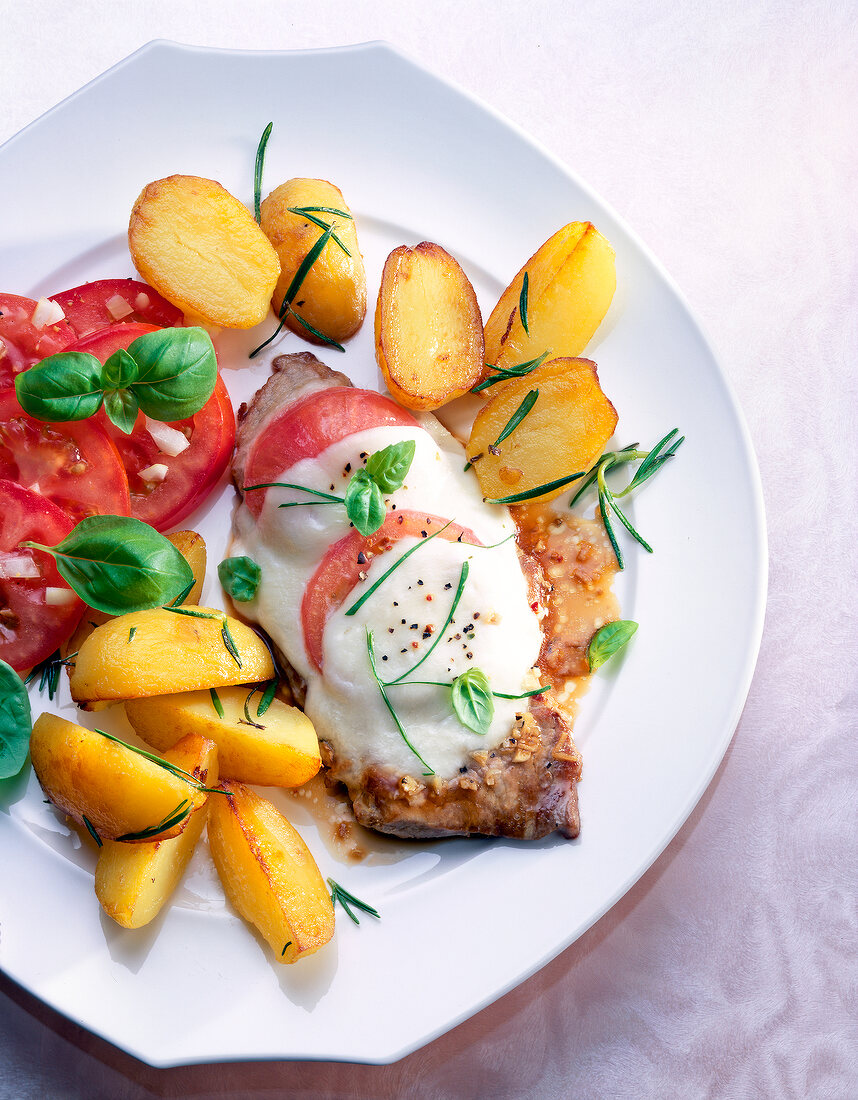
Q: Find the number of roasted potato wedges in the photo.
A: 11